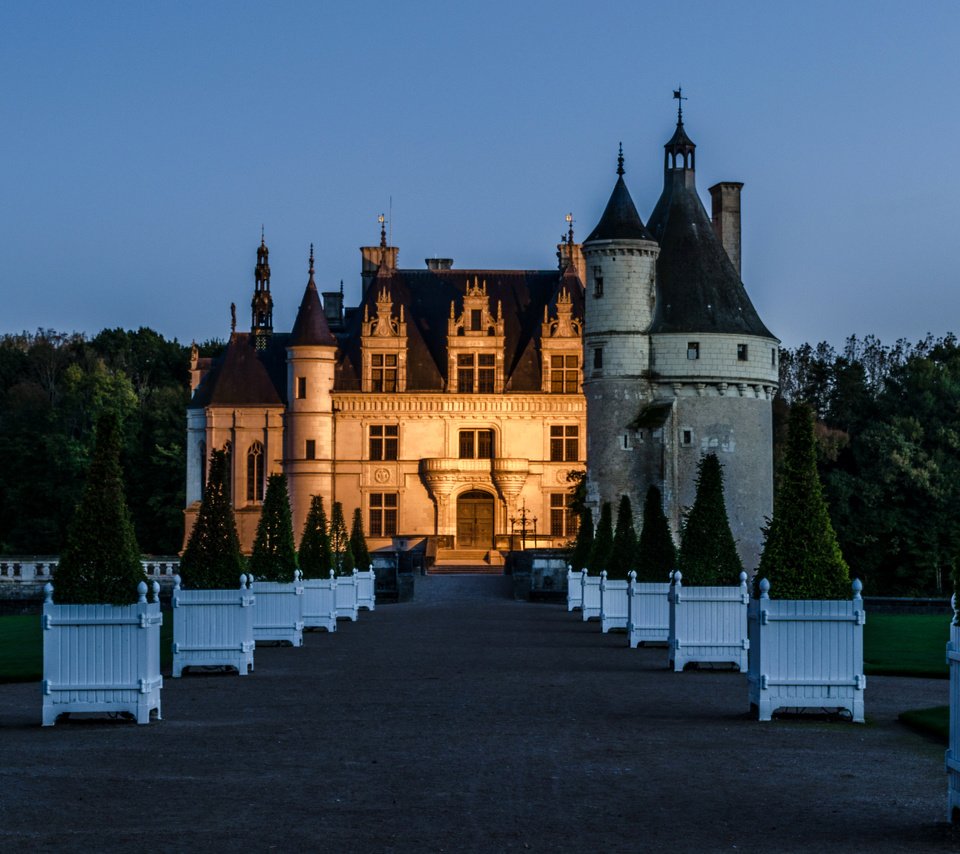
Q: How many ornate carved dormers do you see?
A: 3